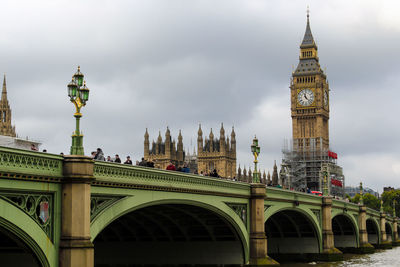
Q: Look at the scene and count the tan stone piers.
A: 6